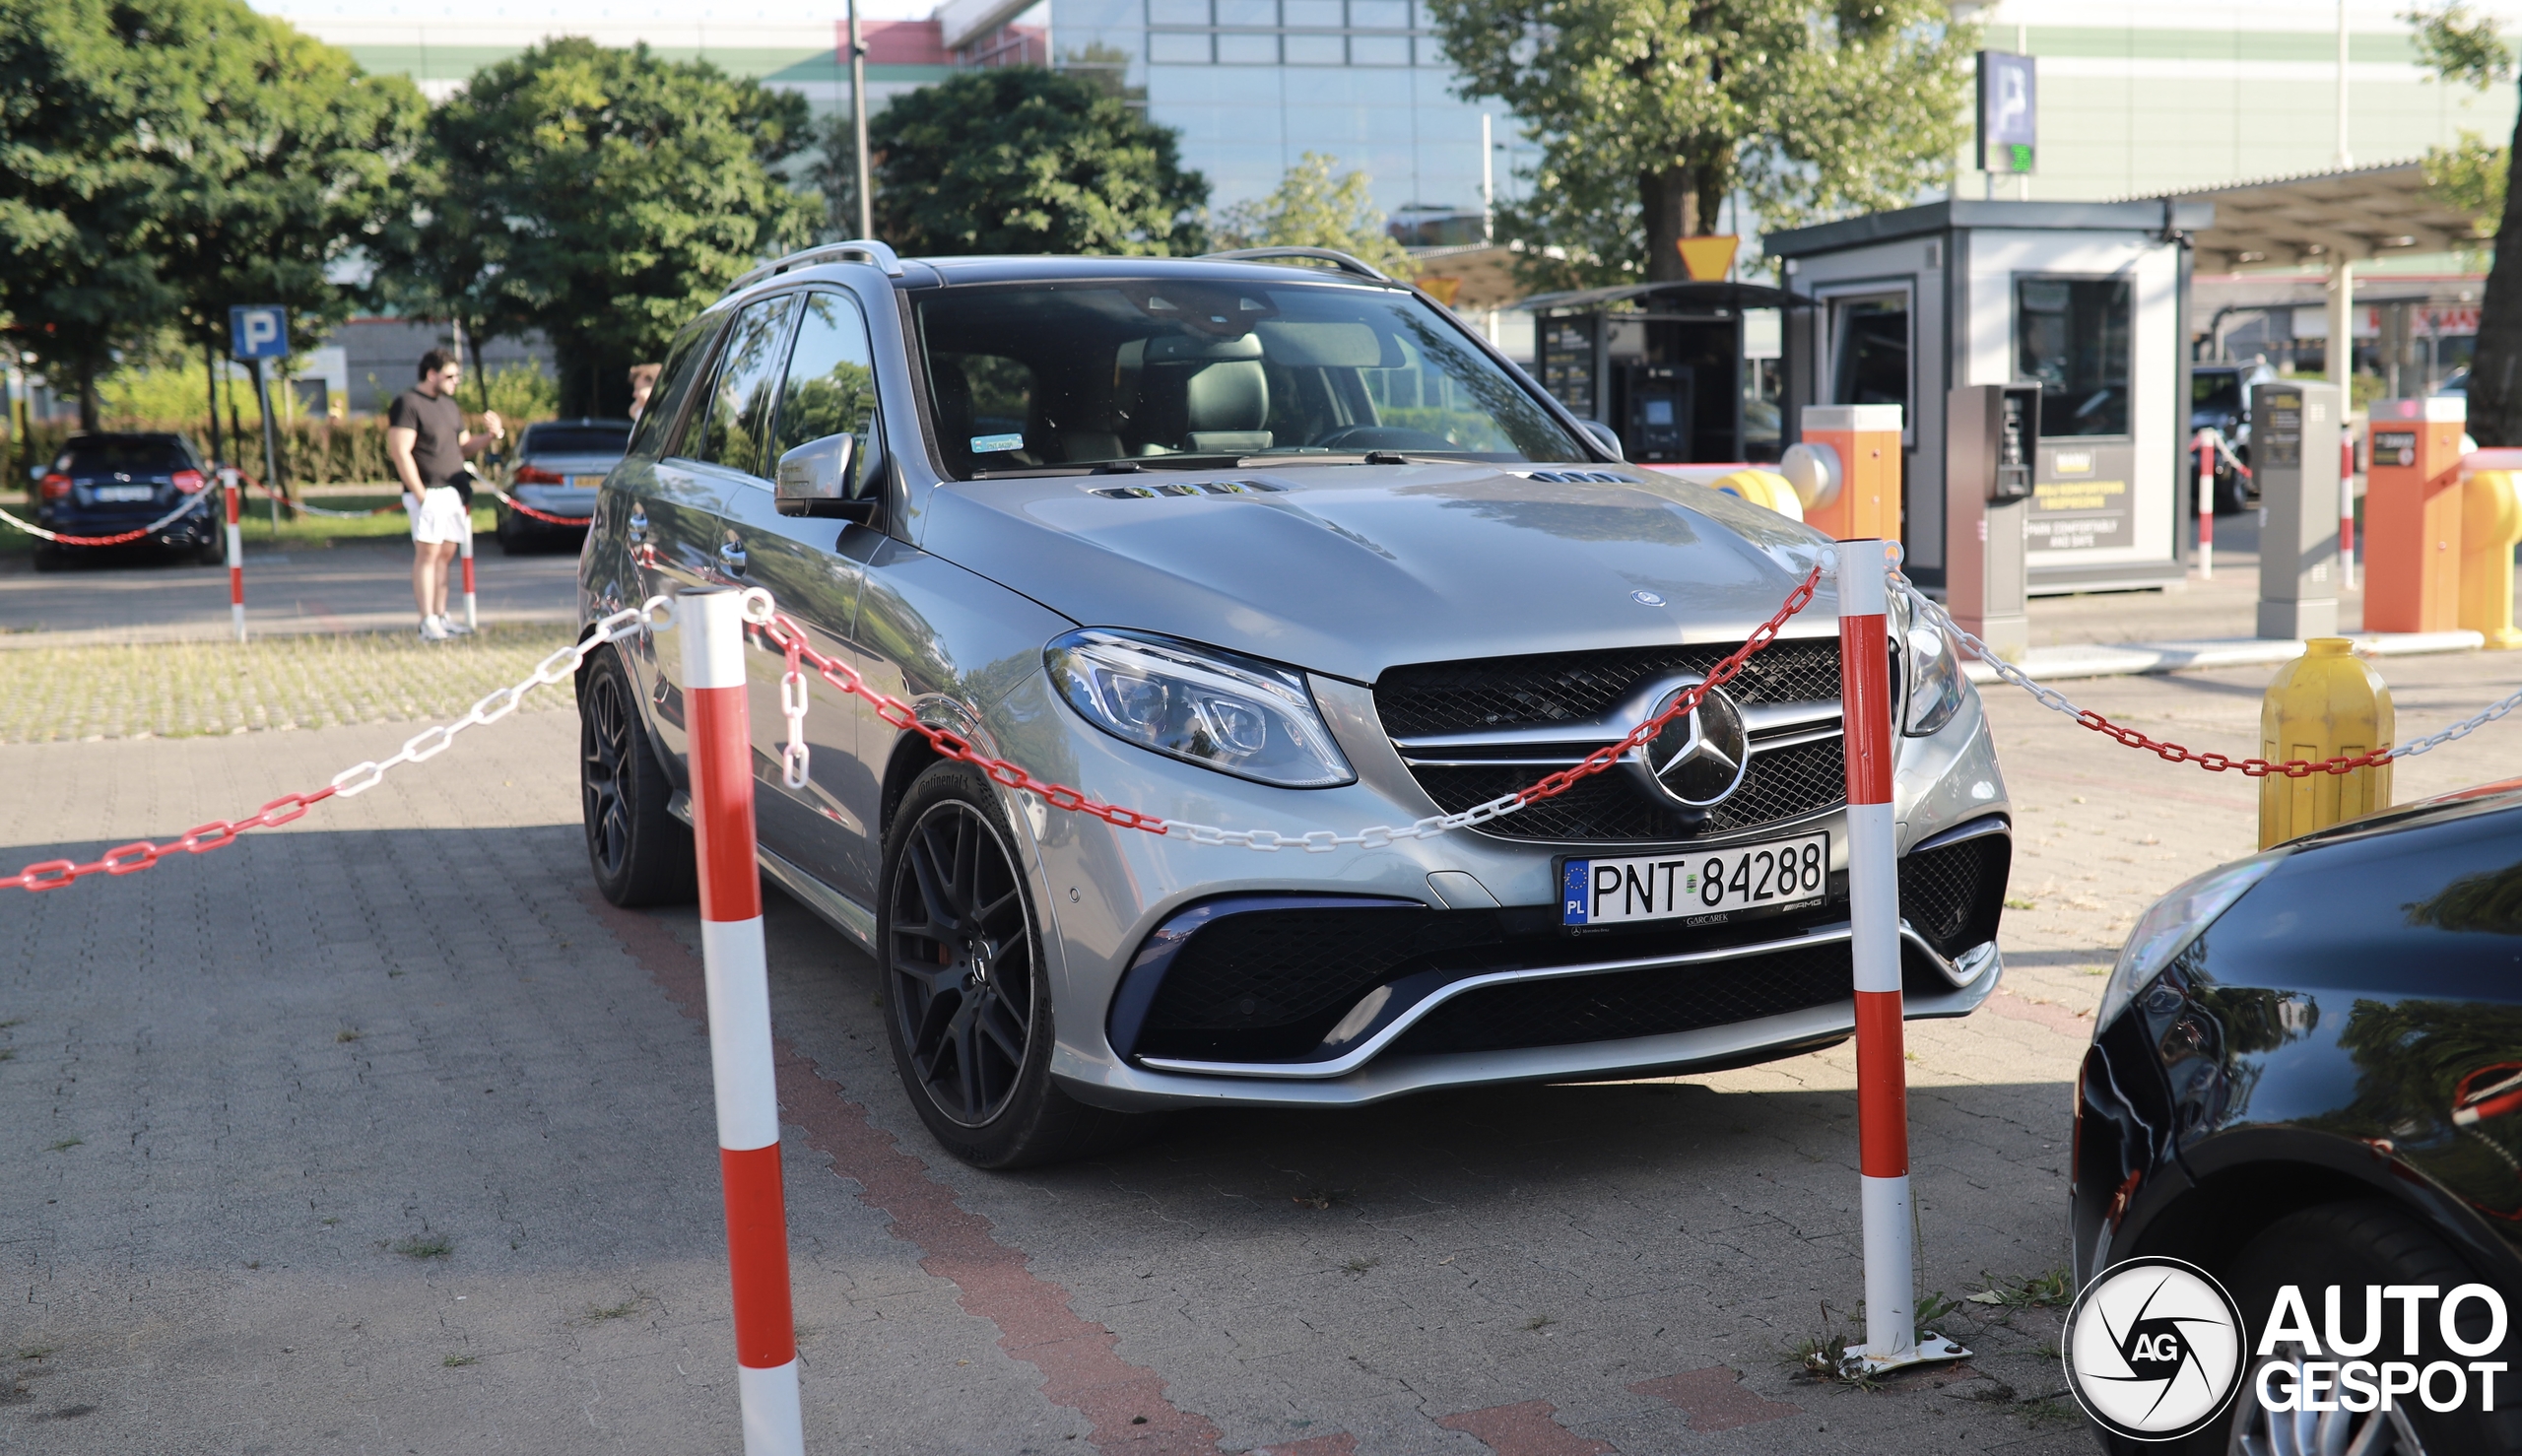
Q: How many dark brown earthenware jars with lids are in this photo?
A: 0